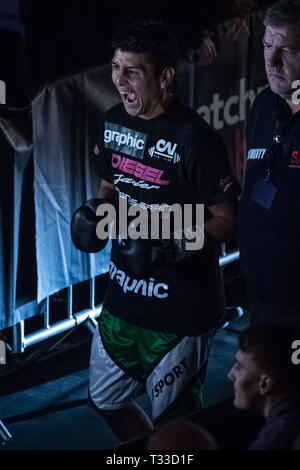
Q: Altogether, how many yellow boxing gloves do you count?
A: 0